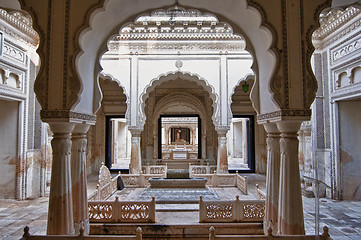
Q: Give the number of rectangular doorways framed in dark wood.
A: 3